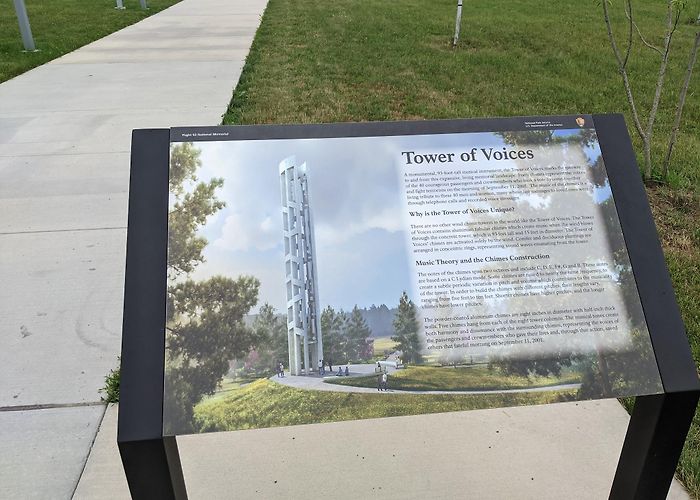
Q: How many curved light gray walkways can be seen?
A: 1